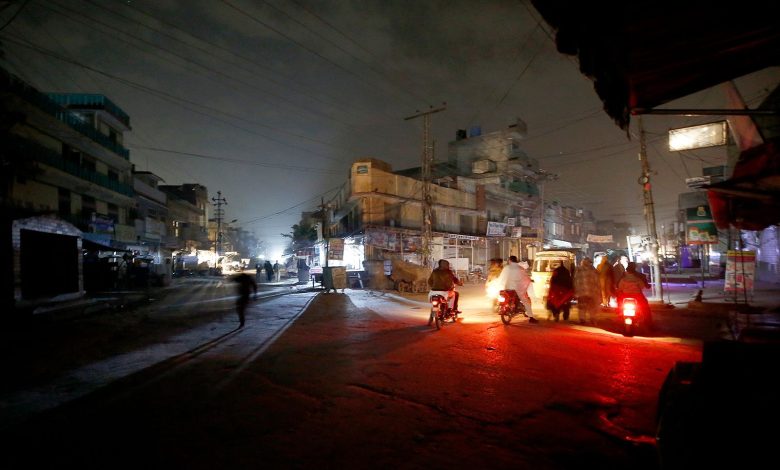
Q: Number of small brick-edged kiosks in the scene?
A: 1